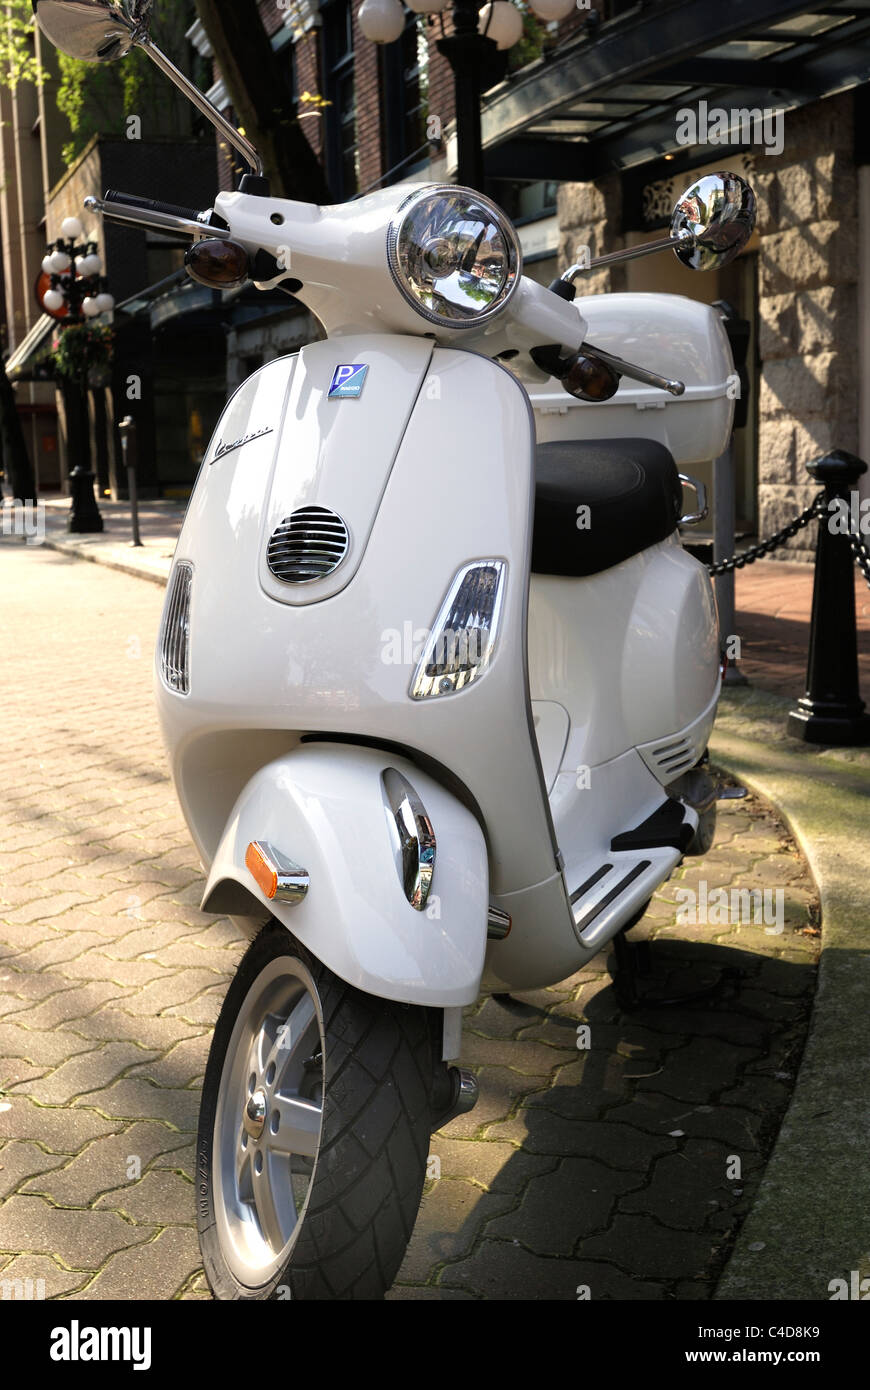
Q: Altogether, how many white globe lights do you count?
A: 12